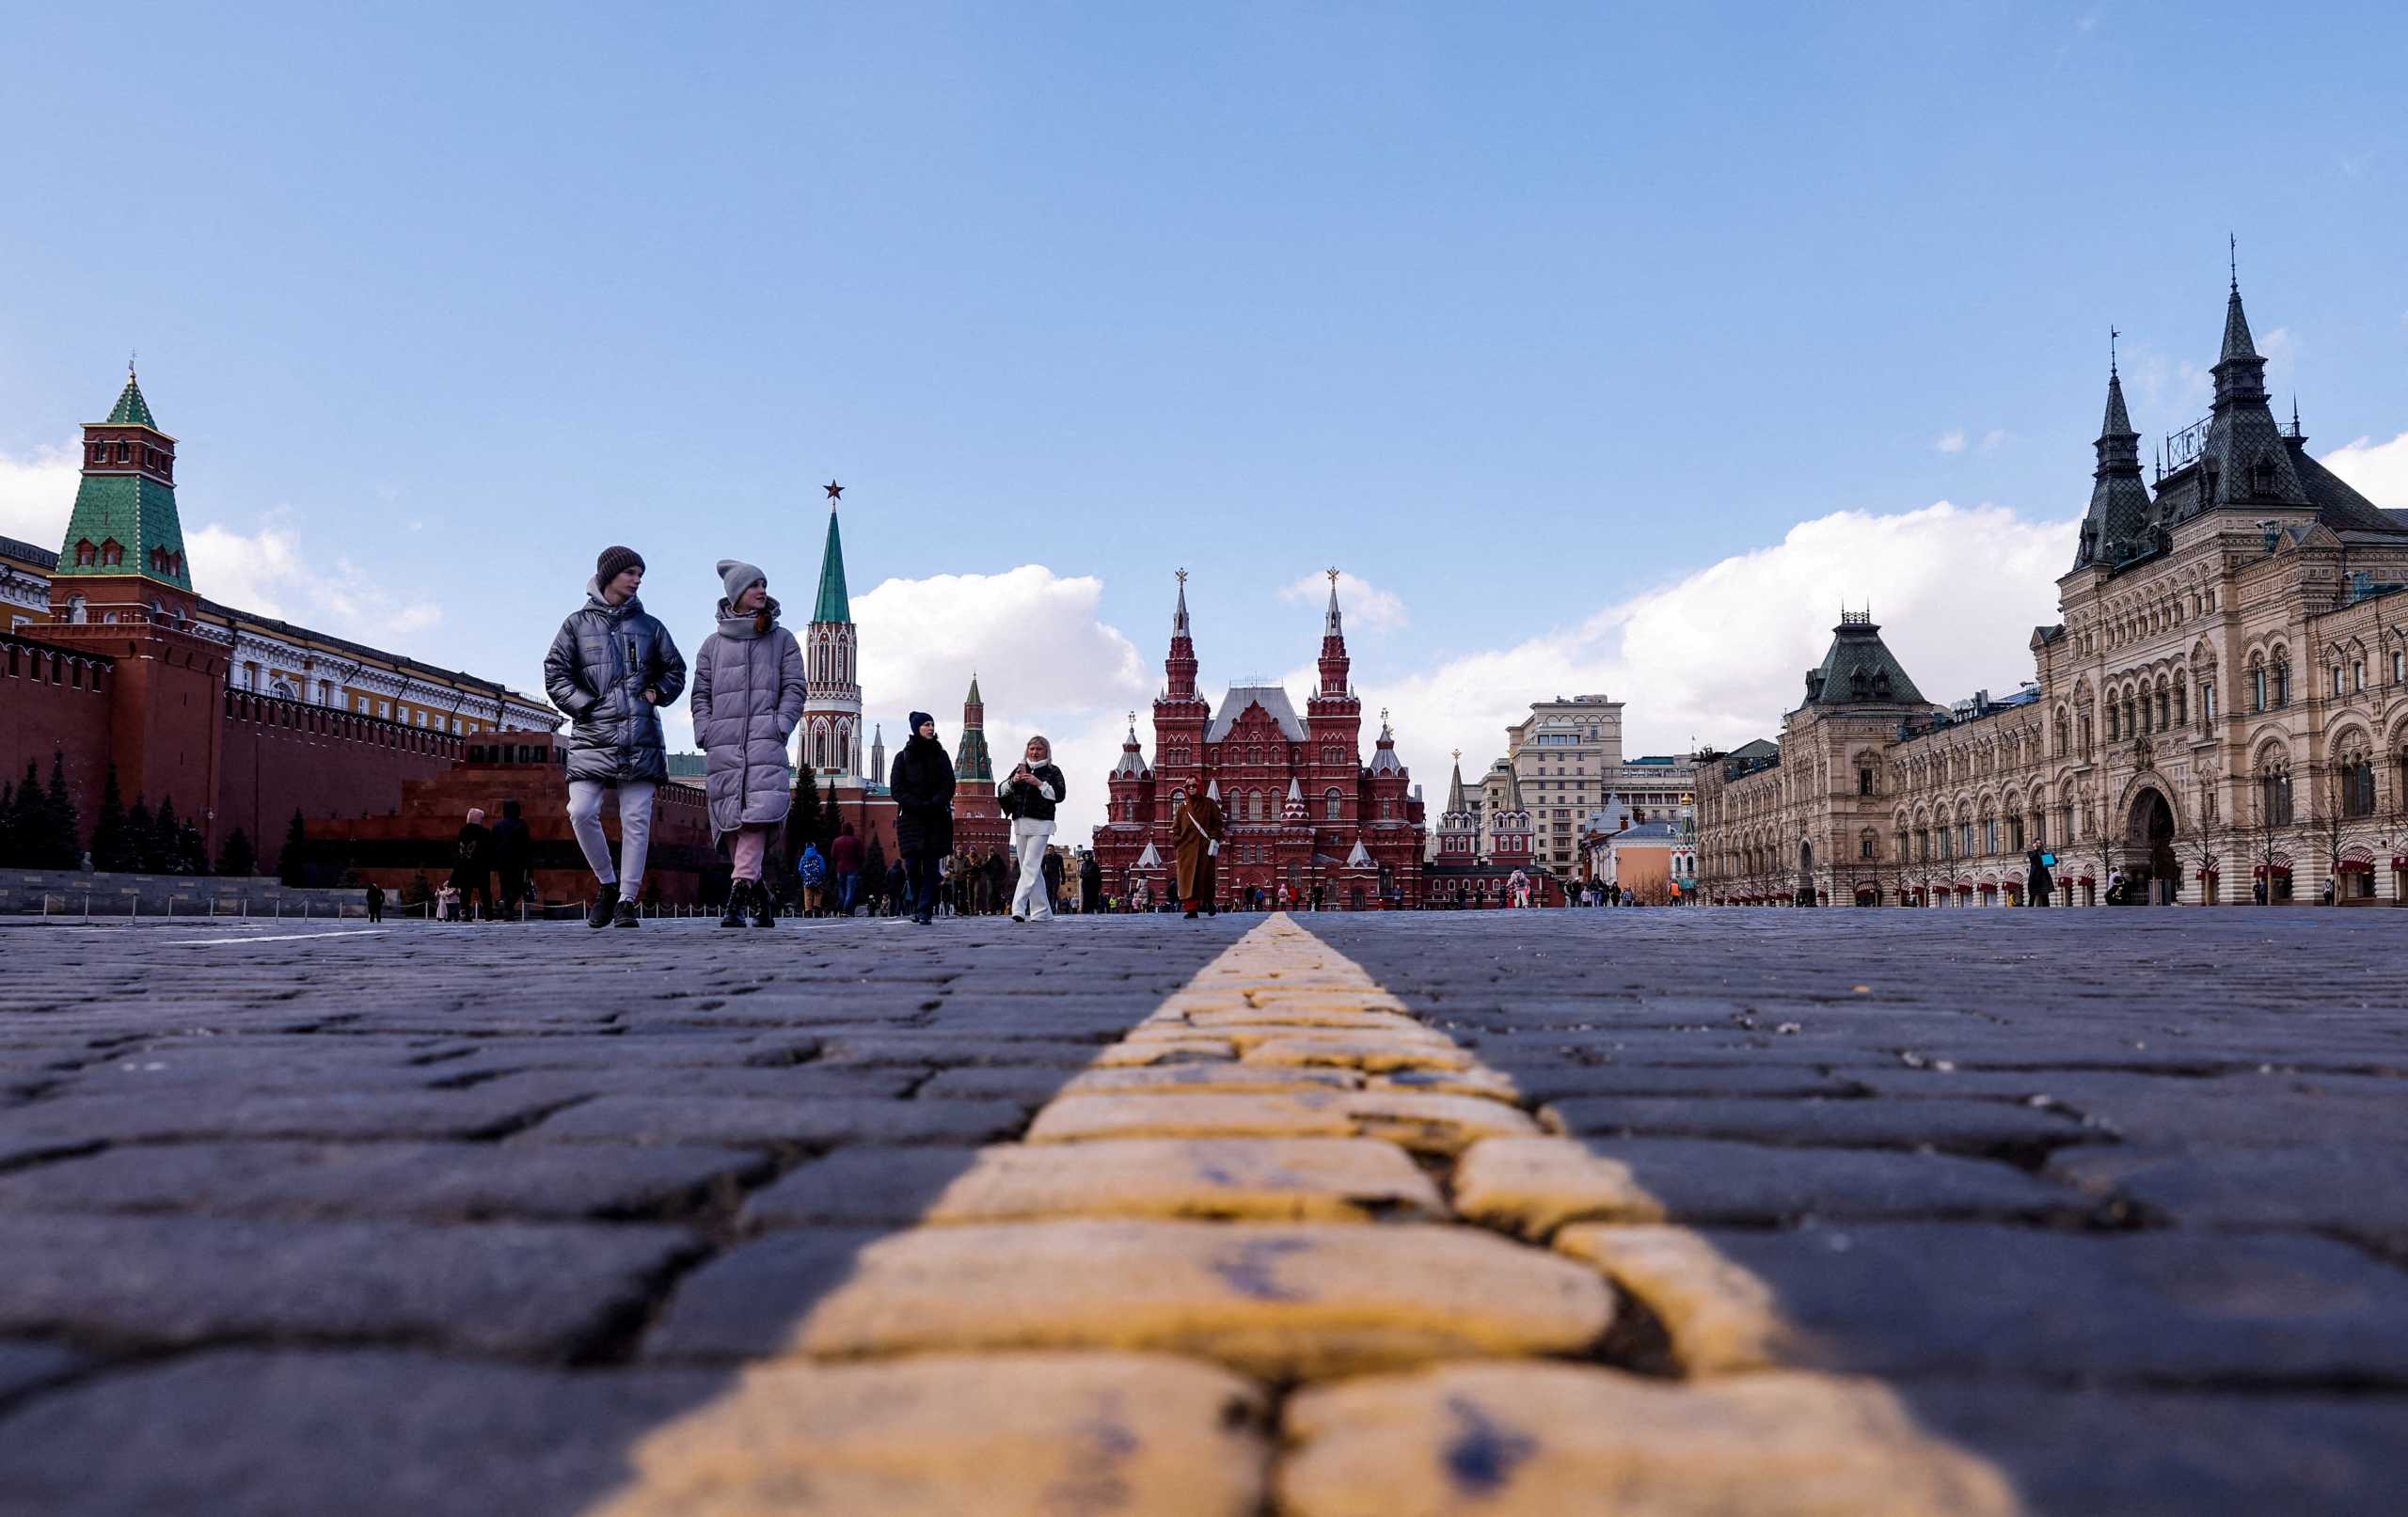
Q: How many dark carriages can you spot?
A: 1